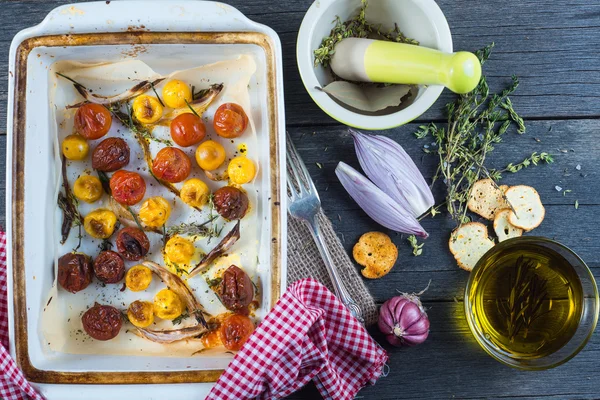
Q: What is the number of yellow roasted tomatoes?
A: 13